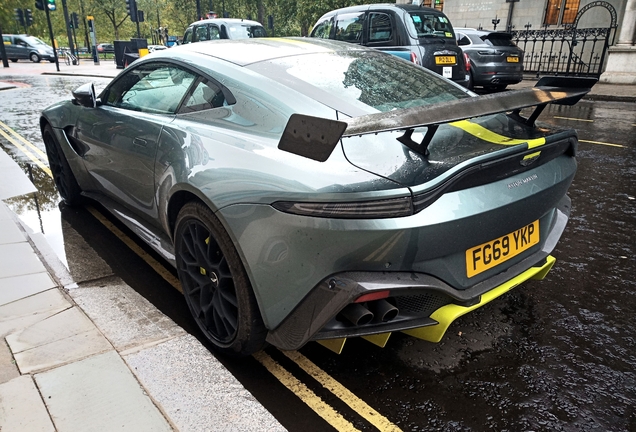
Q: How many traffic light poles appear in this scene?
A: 4